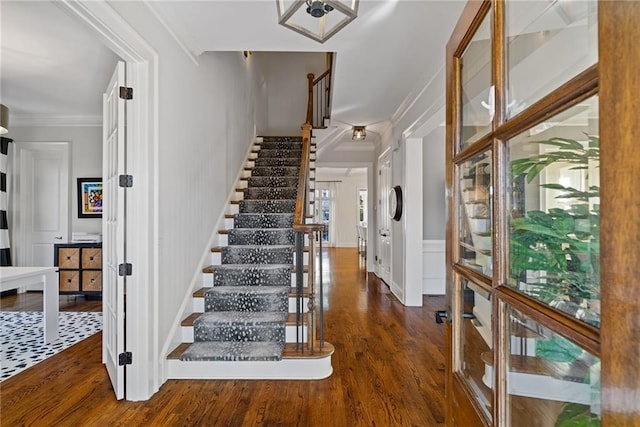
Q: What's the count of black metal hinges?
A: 4